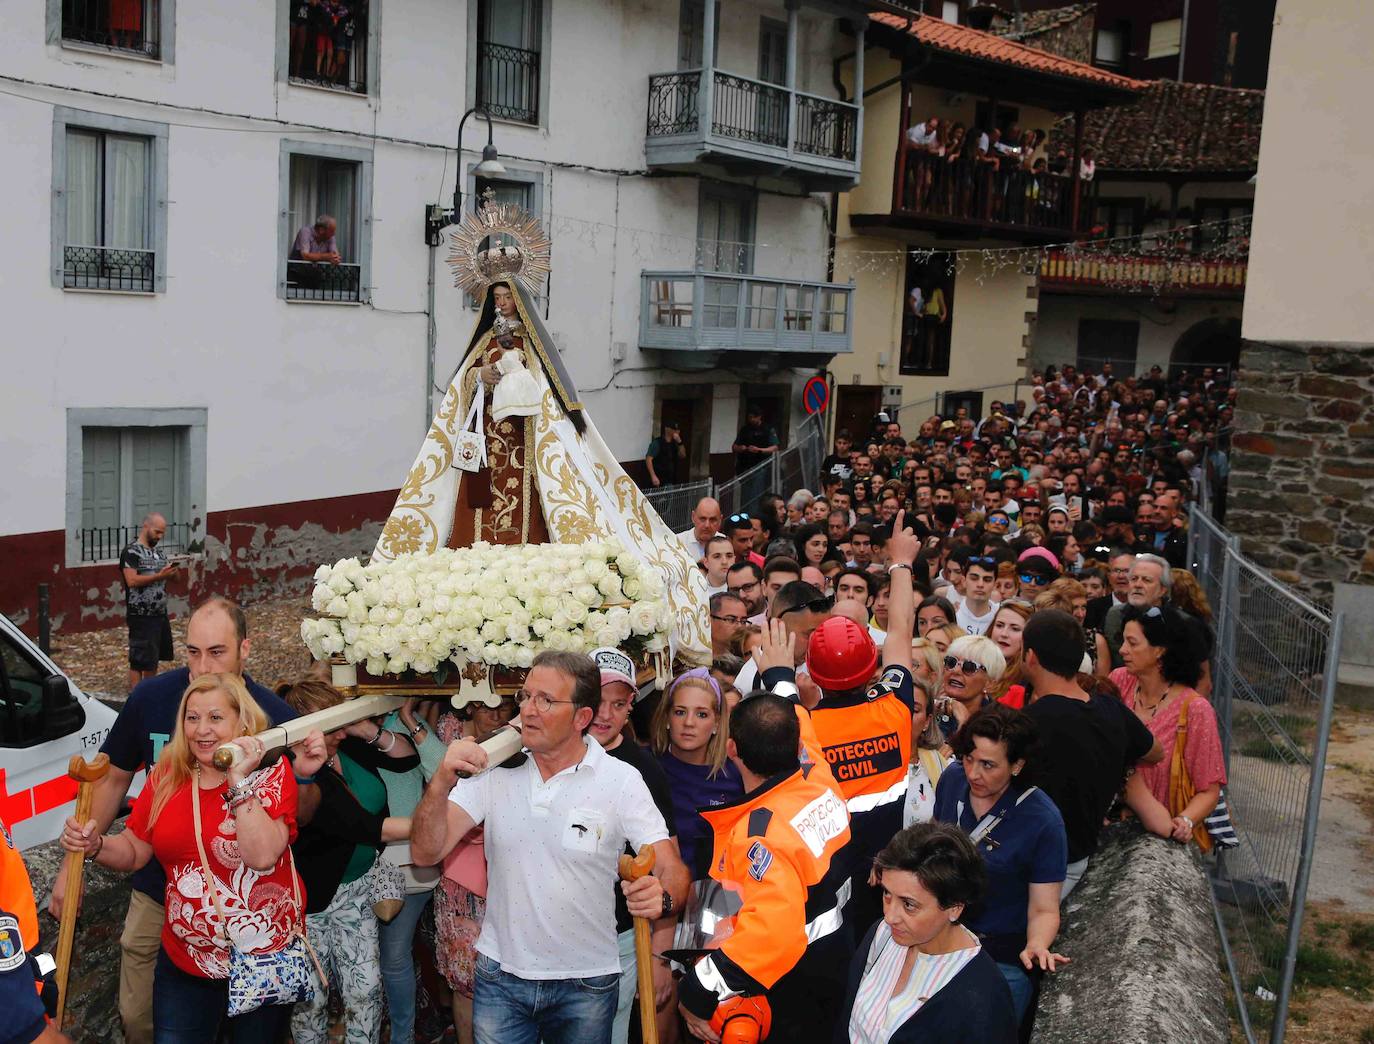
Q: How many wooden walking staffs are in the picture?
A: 2